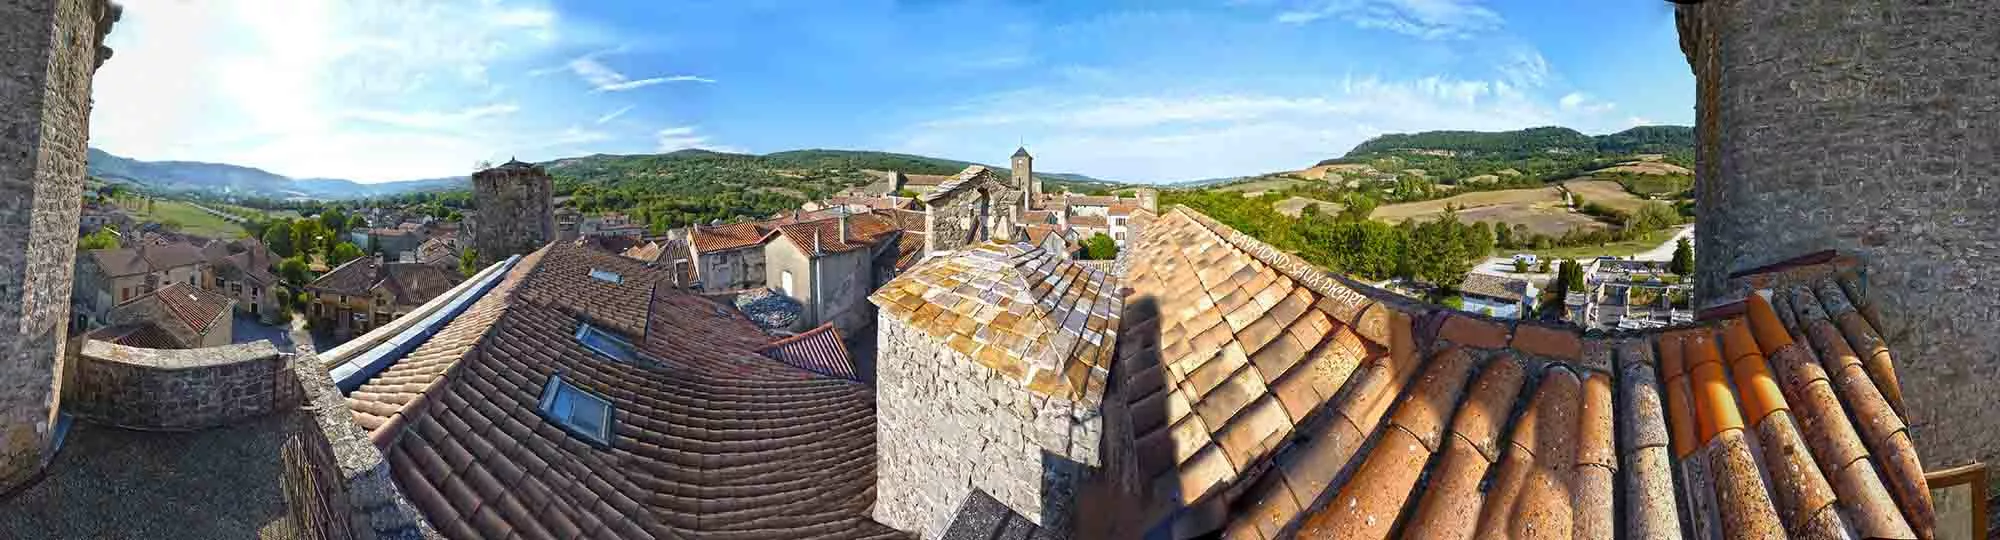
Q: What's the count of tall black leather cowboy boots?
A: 0